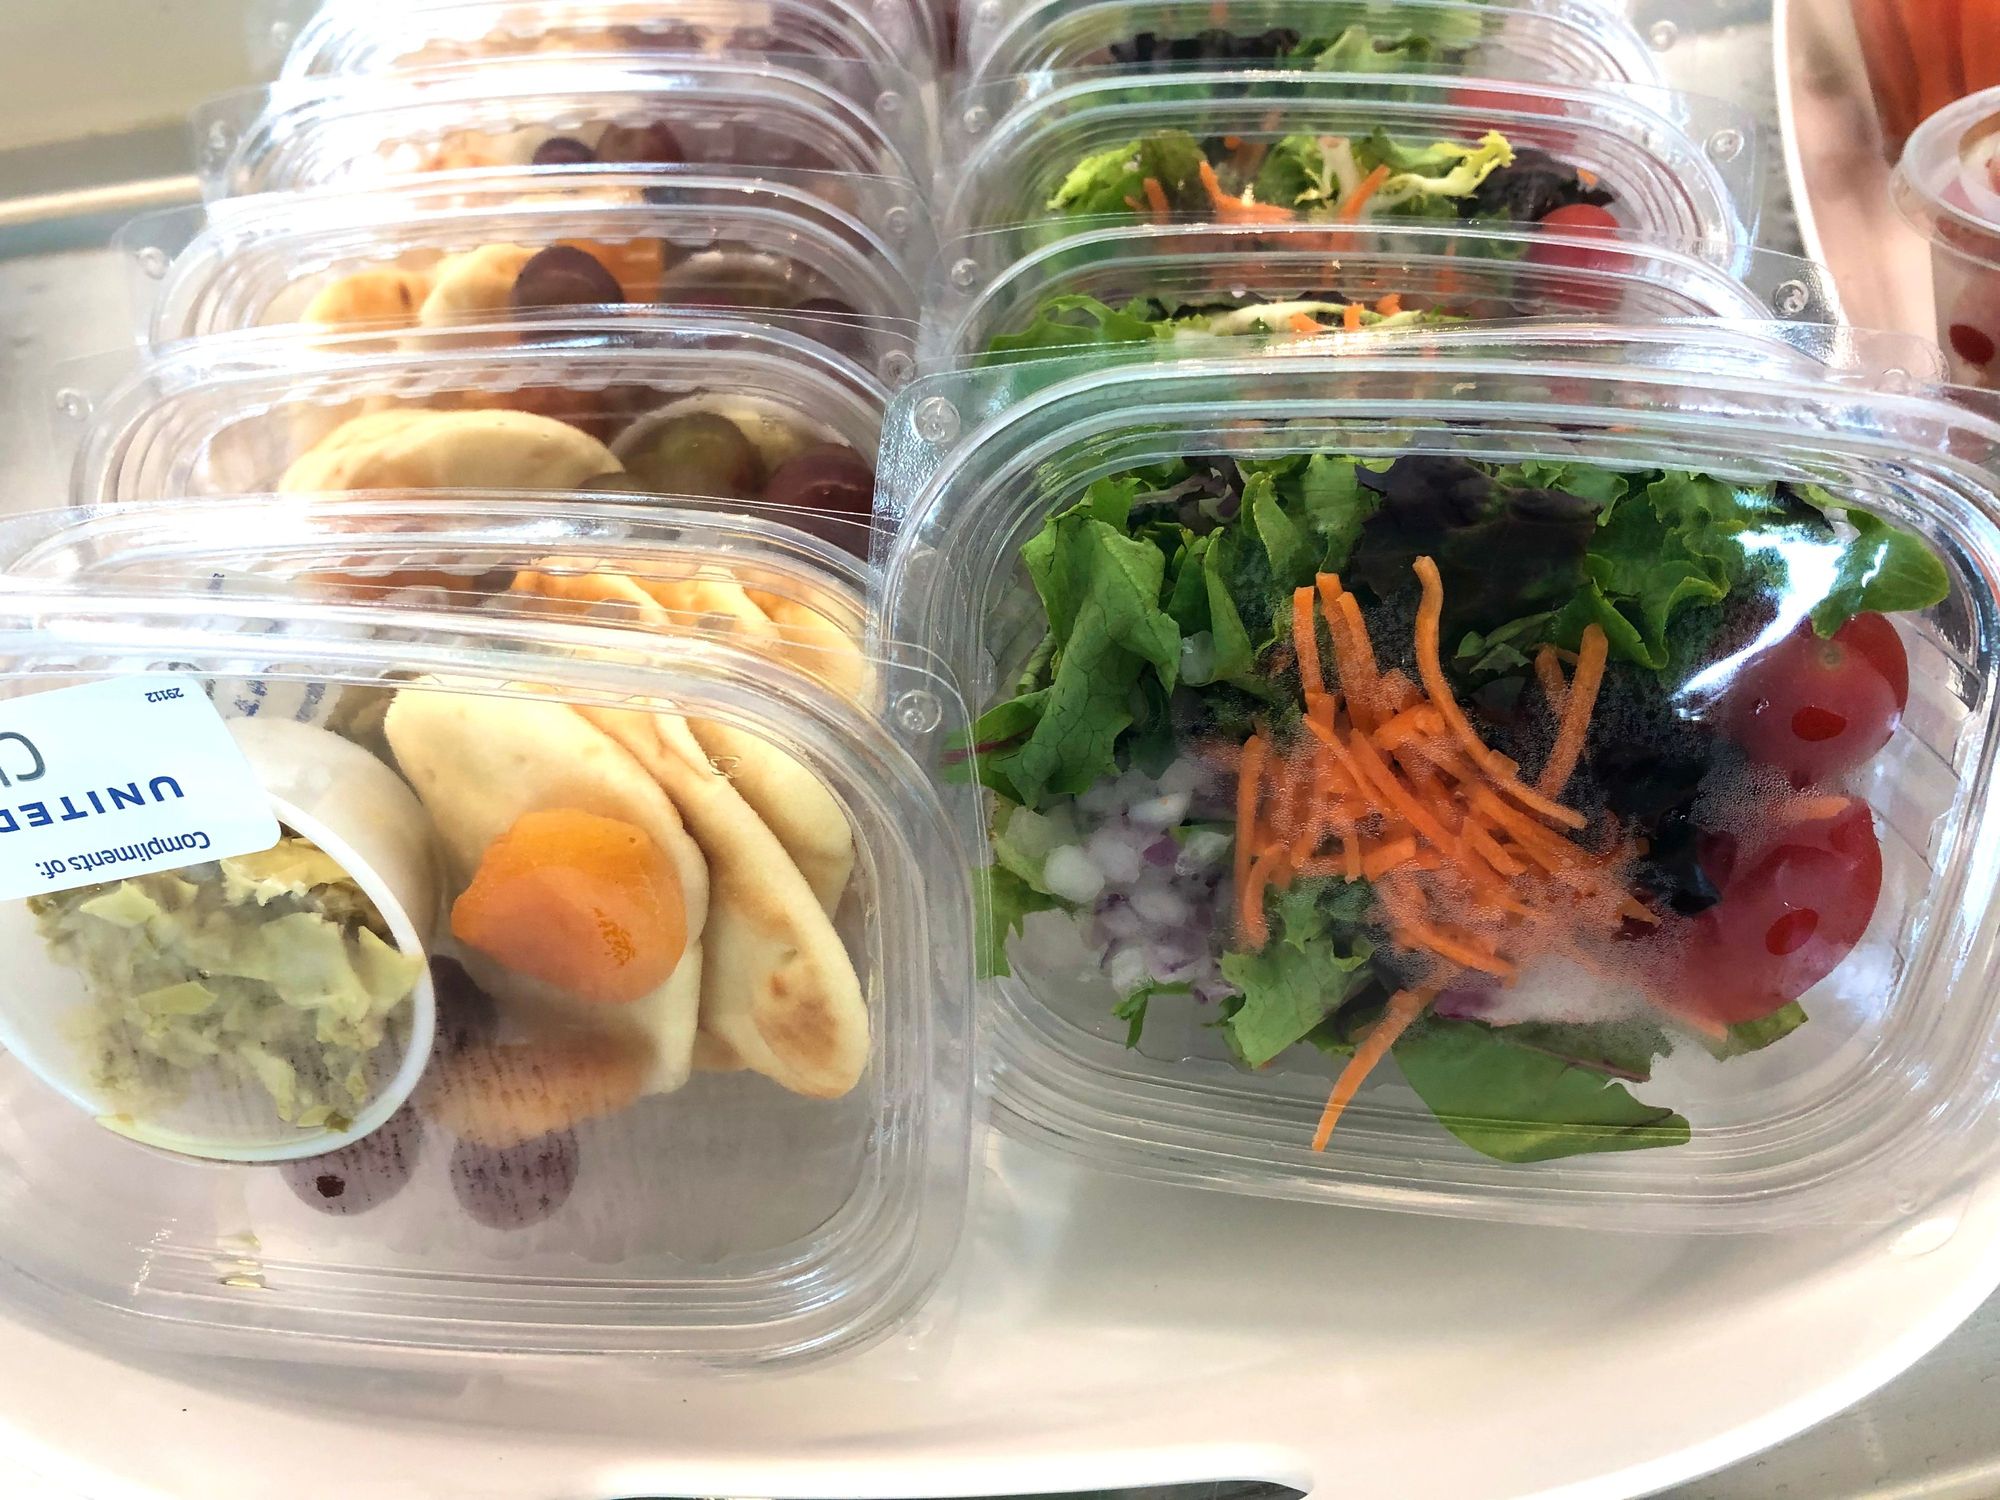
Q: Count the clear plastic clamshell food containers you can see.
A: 11